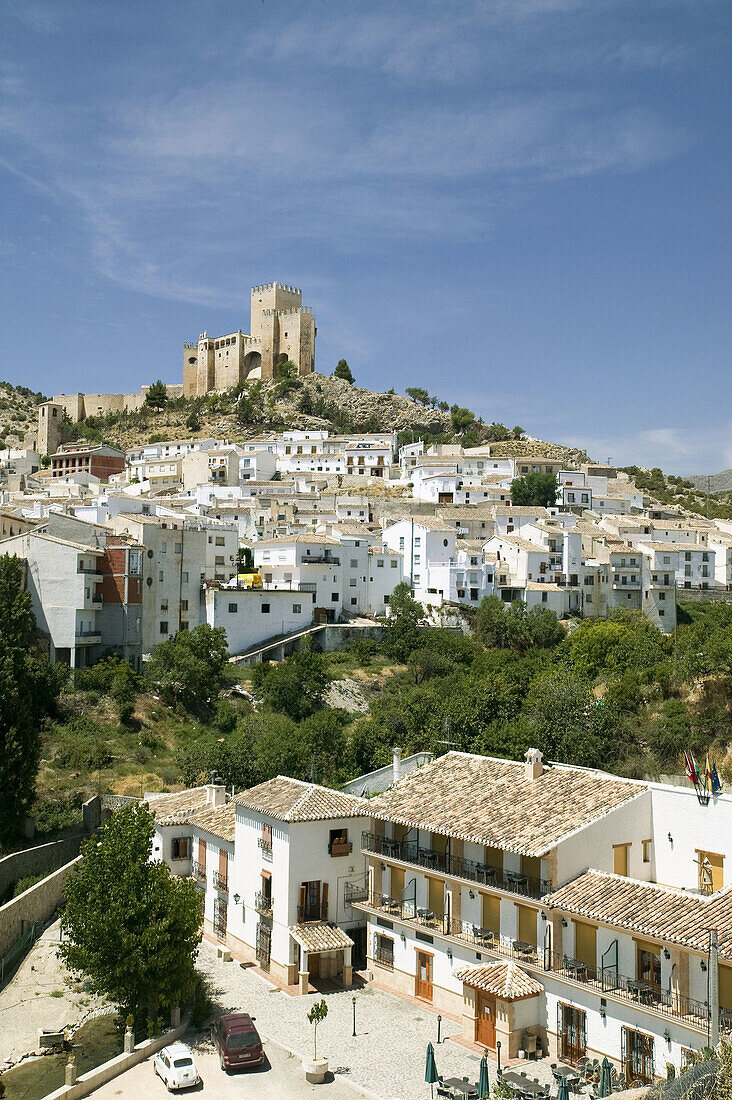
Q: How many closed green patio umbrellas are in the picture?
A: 4